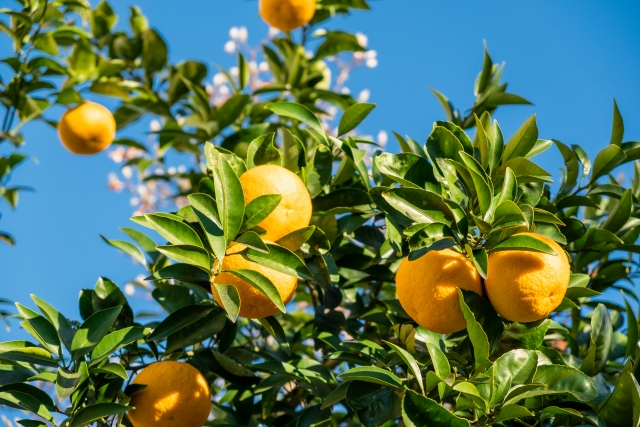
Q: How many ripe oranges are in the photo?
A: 7